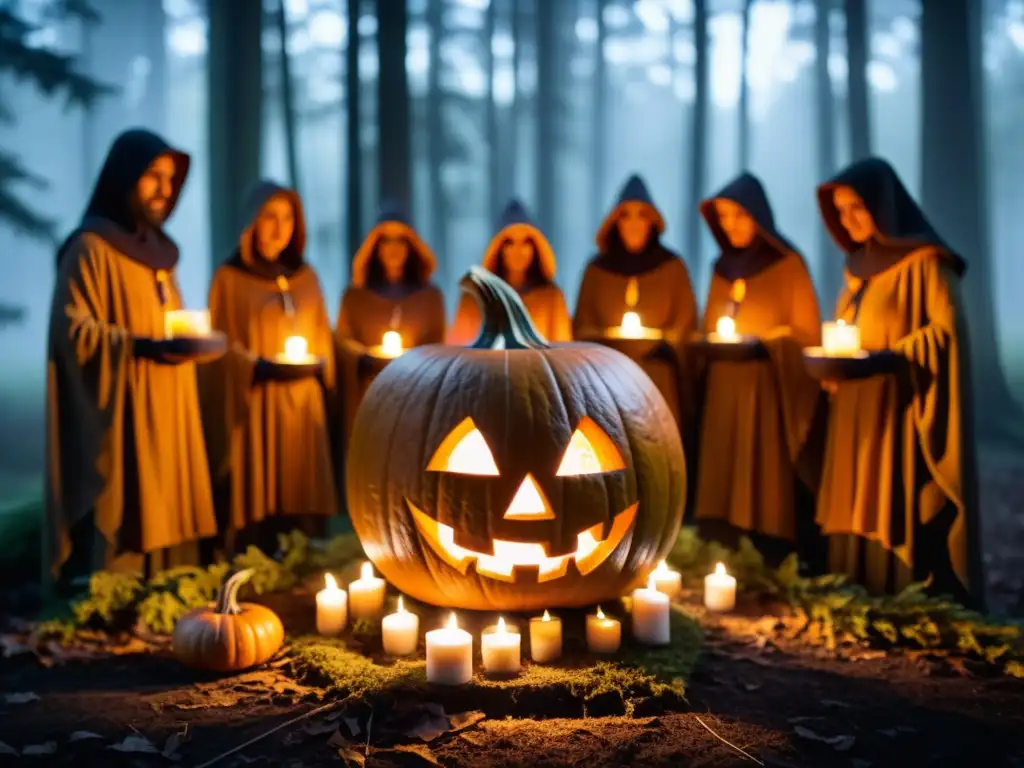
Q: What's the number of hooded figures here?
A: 7